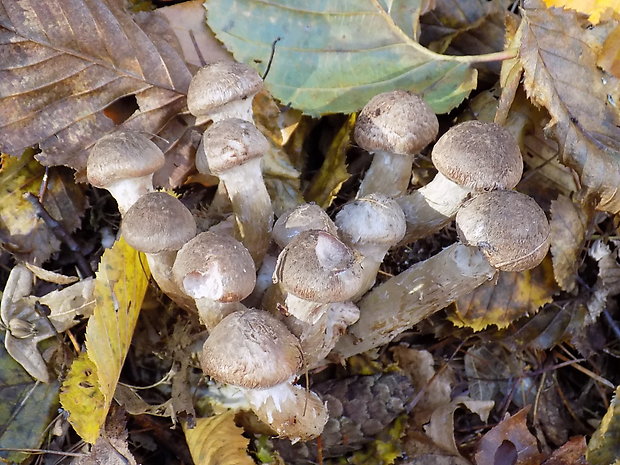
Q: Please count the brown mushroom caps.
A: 12